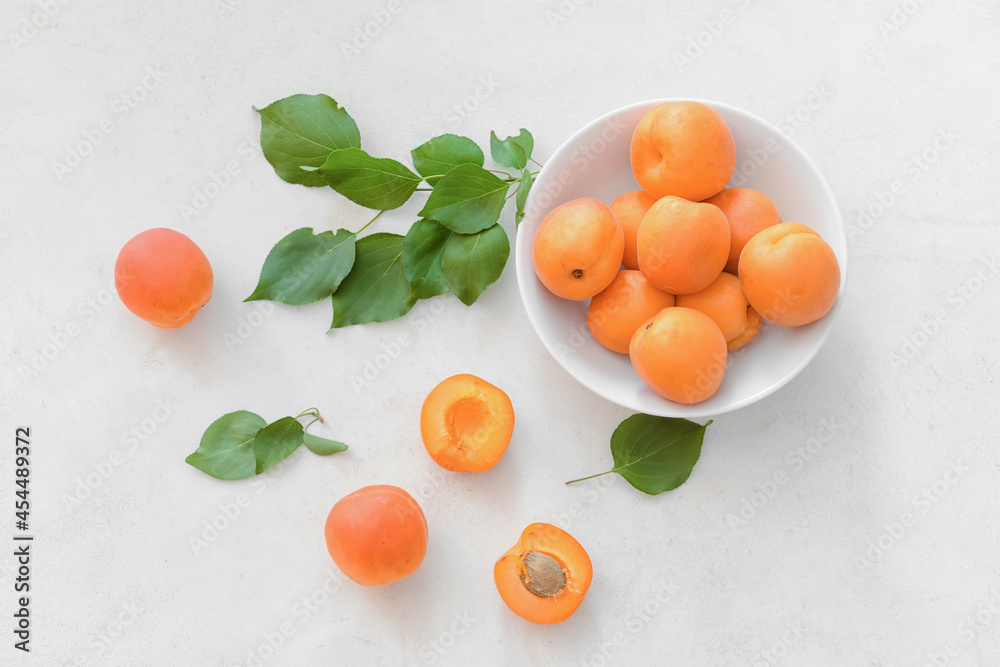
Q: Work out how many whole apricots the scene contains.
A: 11